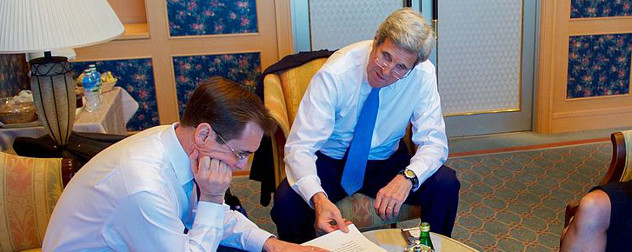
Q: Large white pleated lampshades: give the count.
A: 1